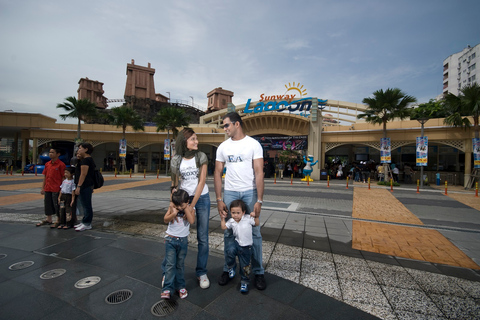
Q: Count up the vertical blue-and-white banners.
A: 5